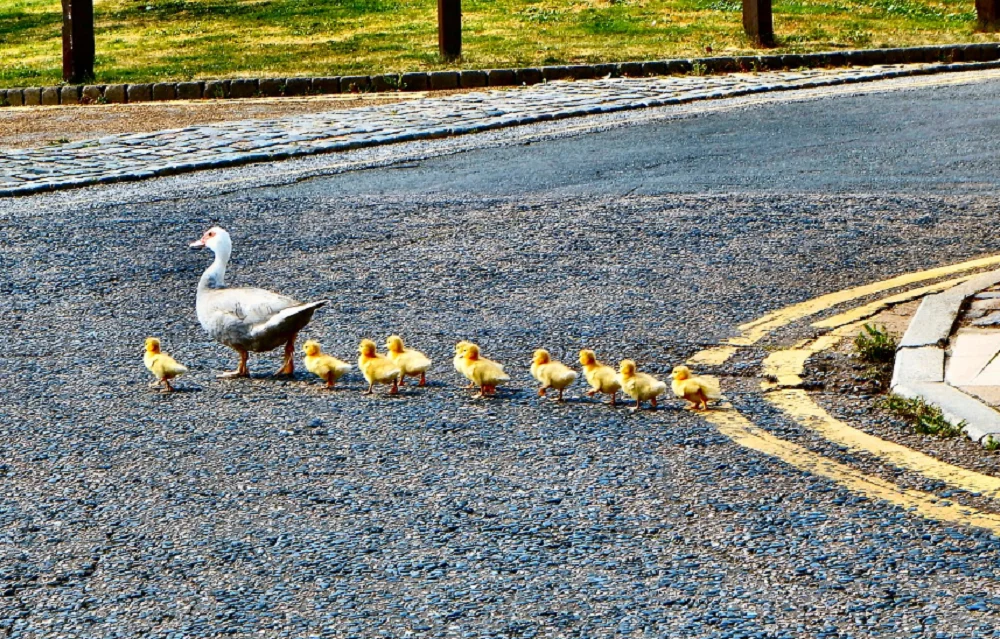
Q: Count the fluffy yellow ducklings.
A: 10